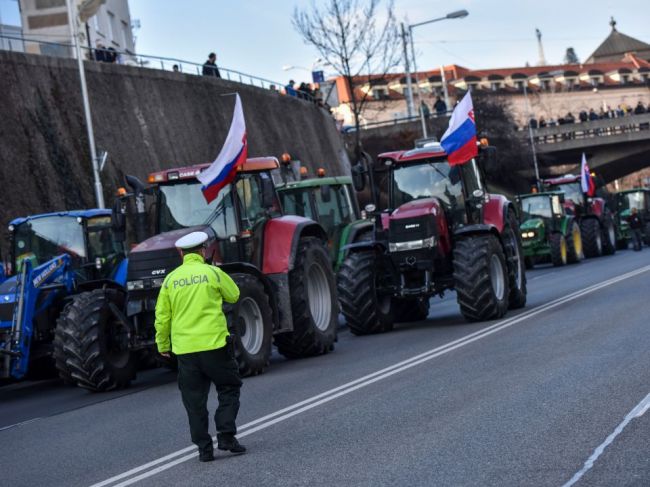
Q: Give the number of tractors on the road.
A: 7